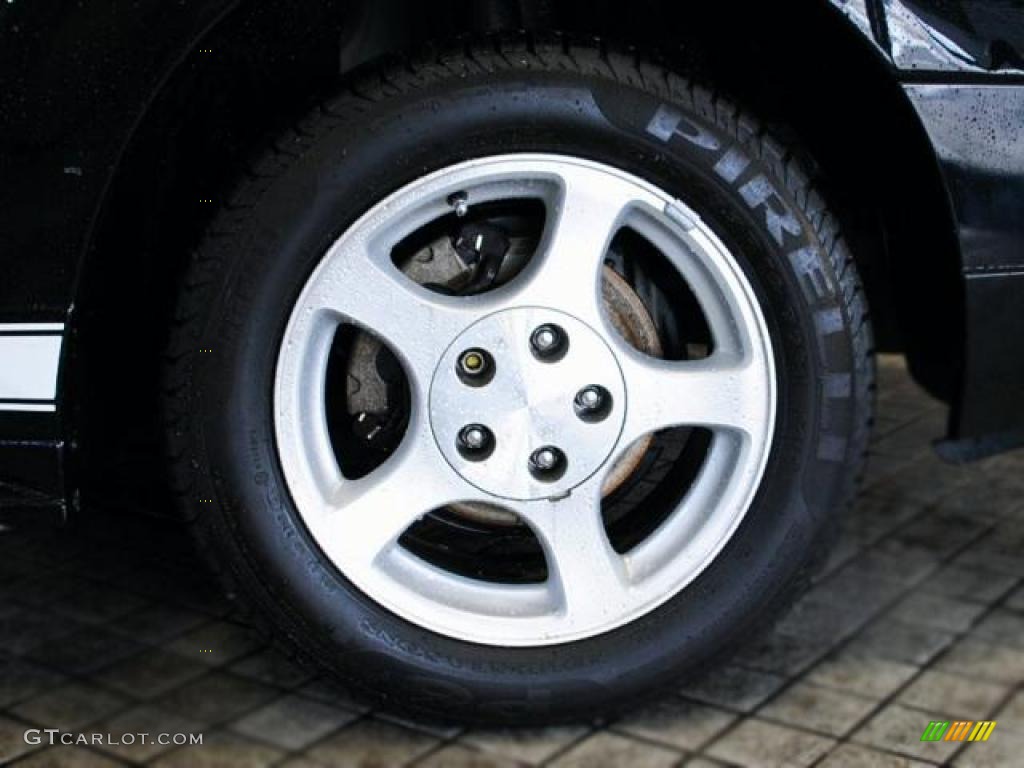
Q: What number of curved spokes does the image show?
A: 5